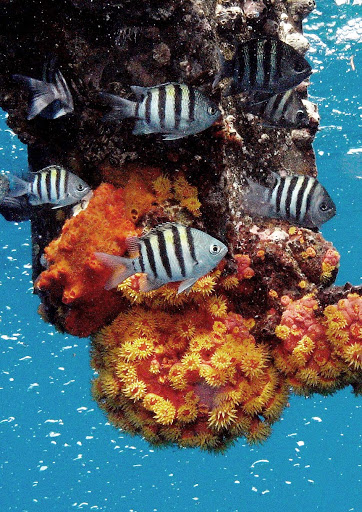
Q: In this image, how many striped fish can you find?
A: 7